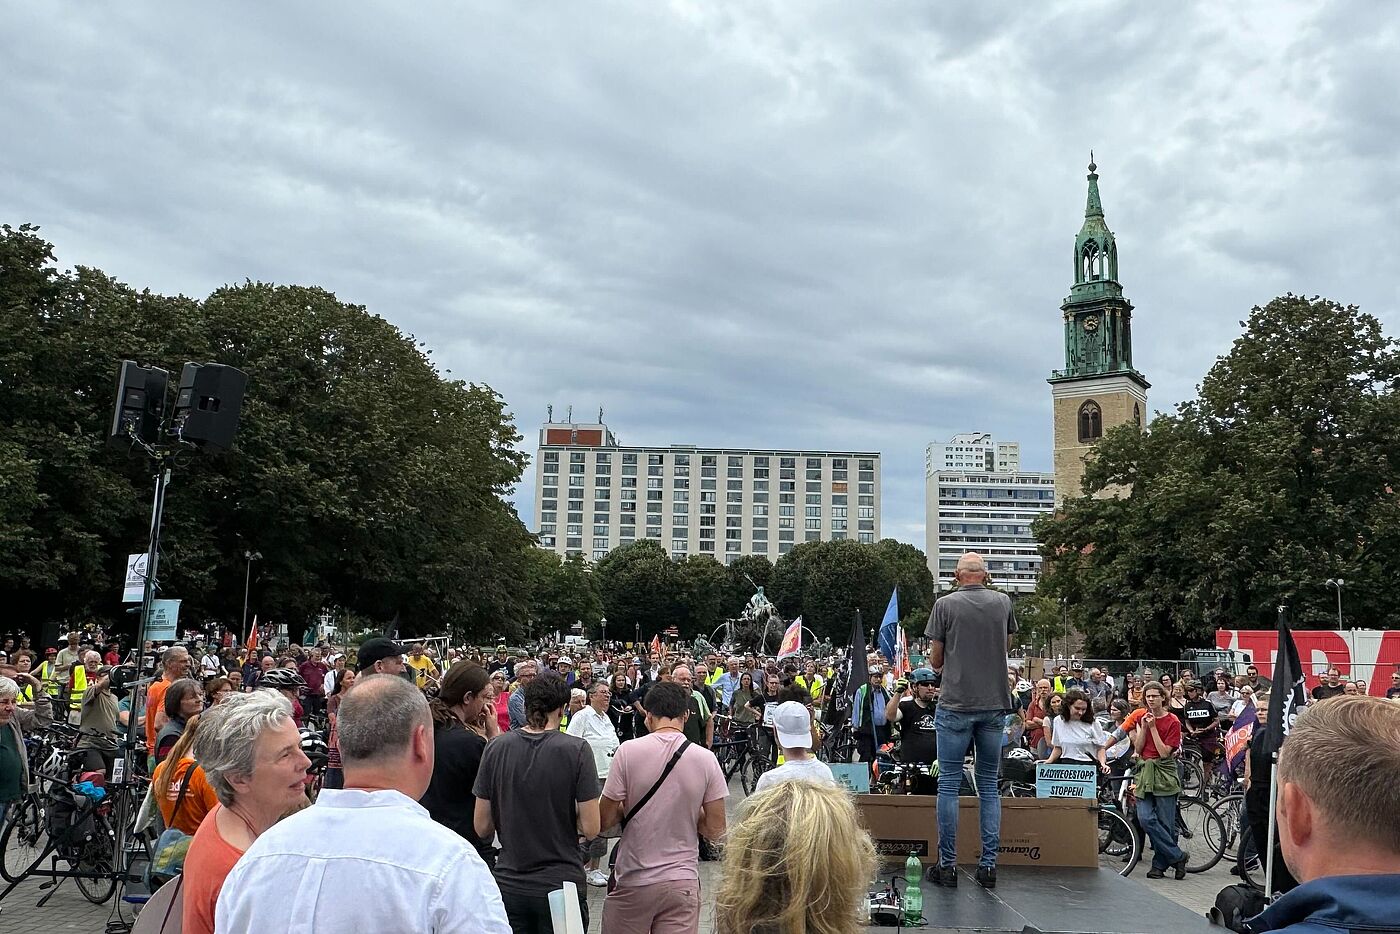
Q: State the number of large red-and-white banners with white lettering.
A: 1